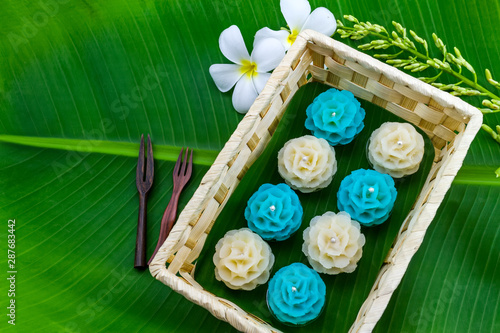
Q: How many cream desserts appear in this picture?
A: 4